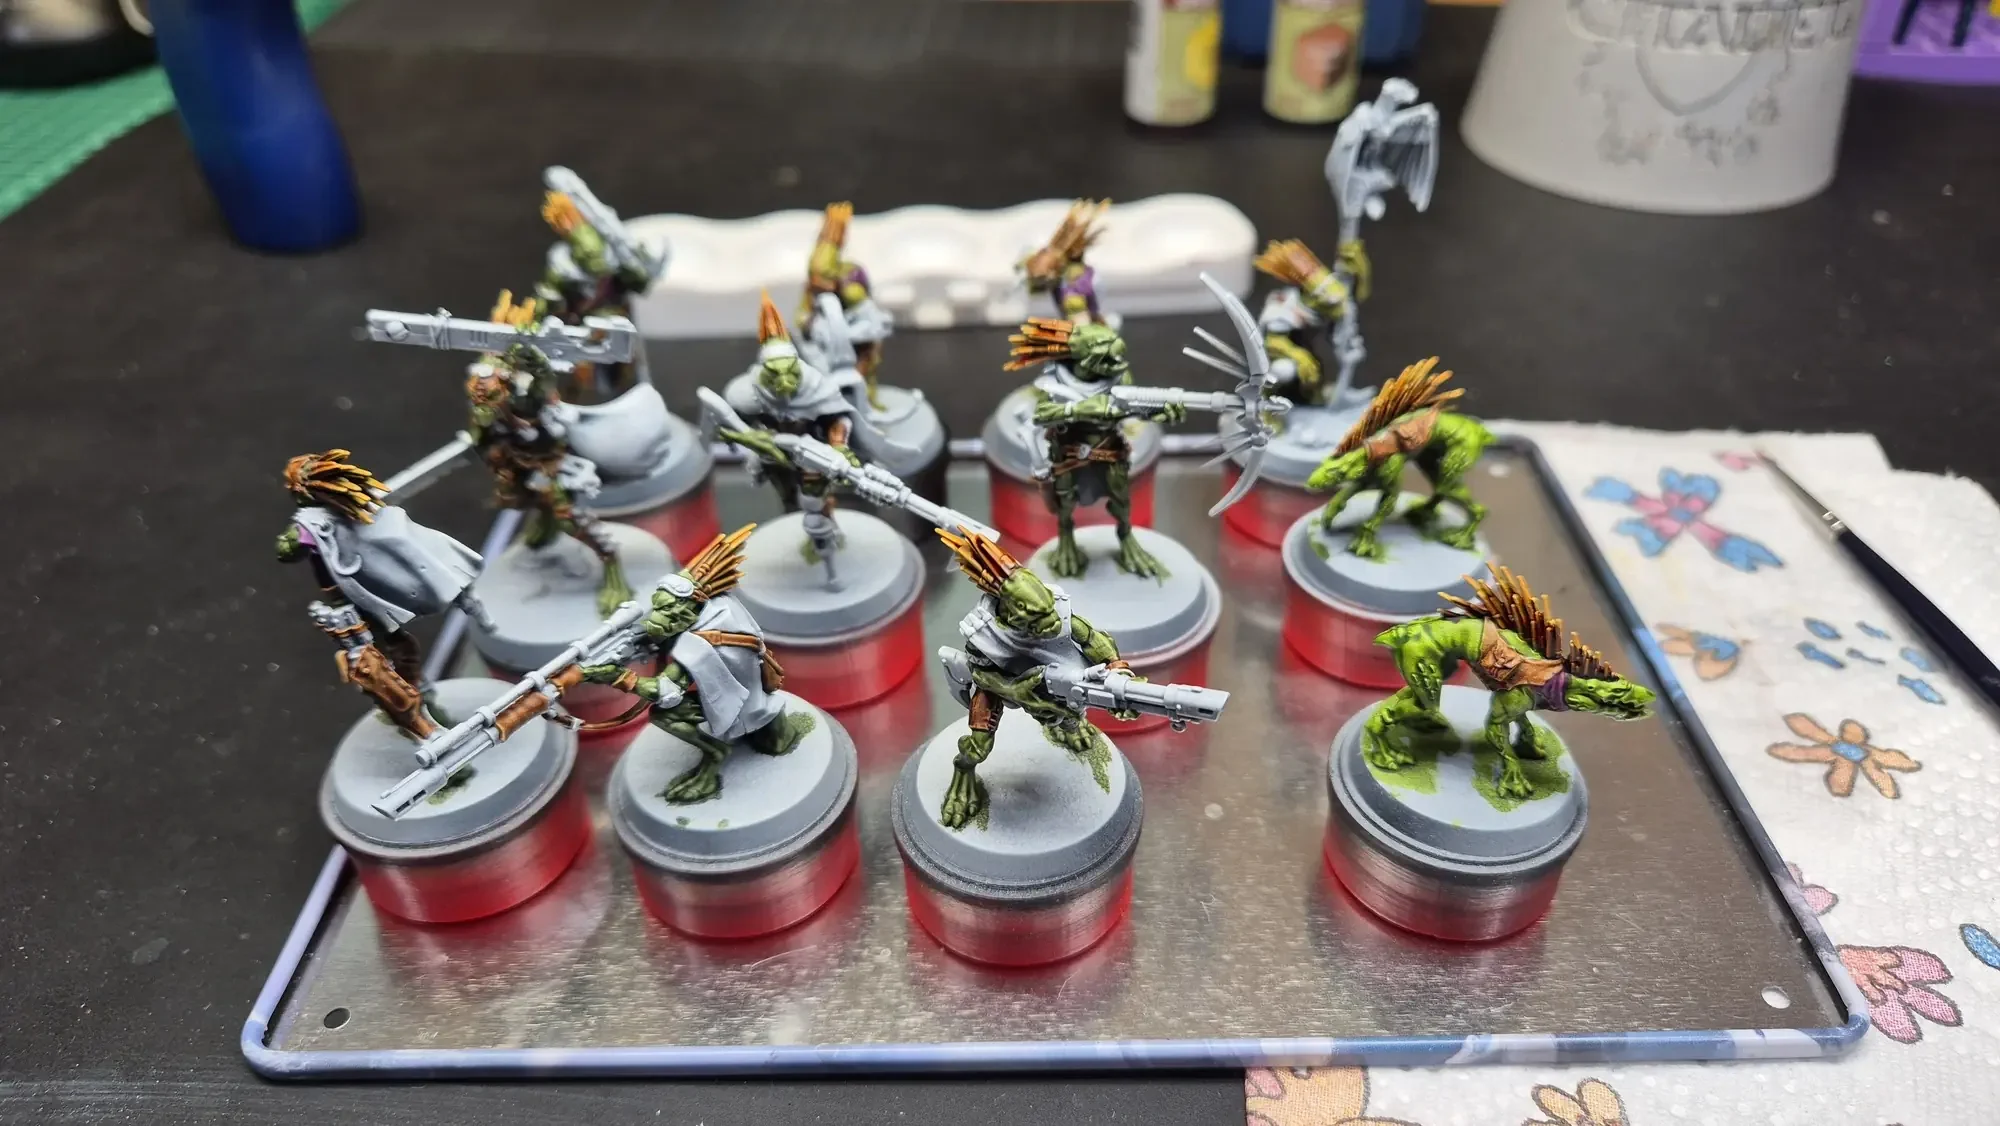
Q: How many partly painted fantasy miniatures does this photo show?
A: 12